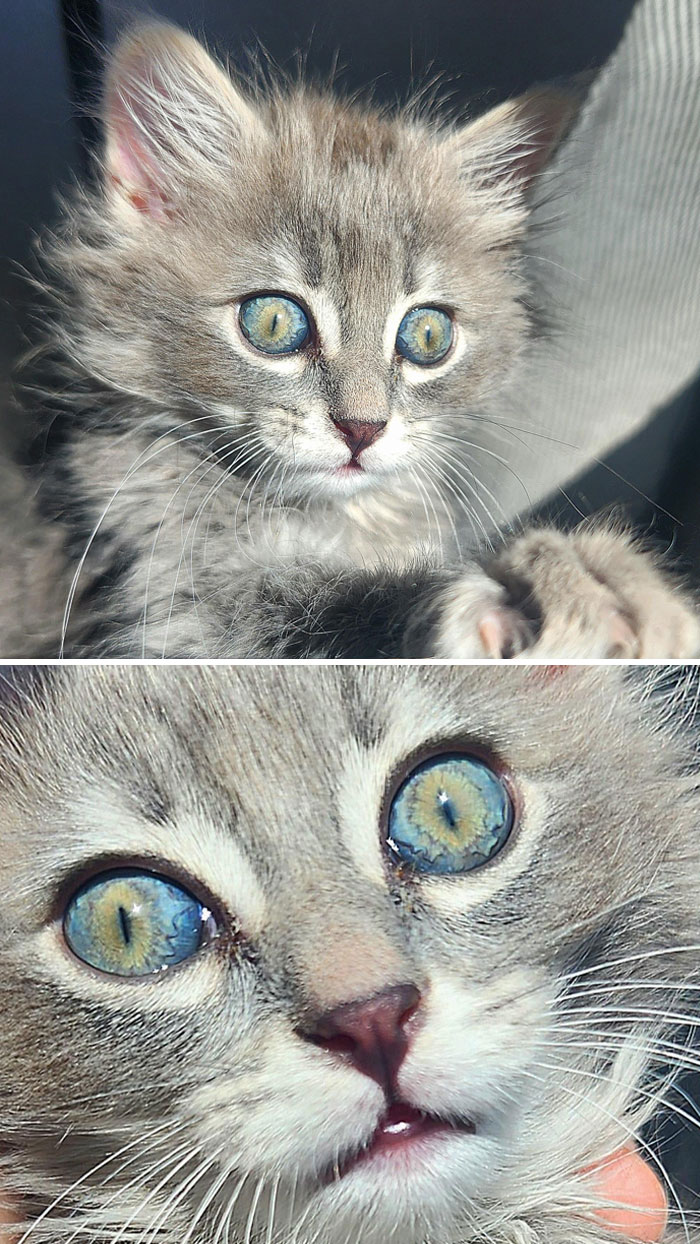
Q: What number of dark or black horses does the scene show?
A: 0